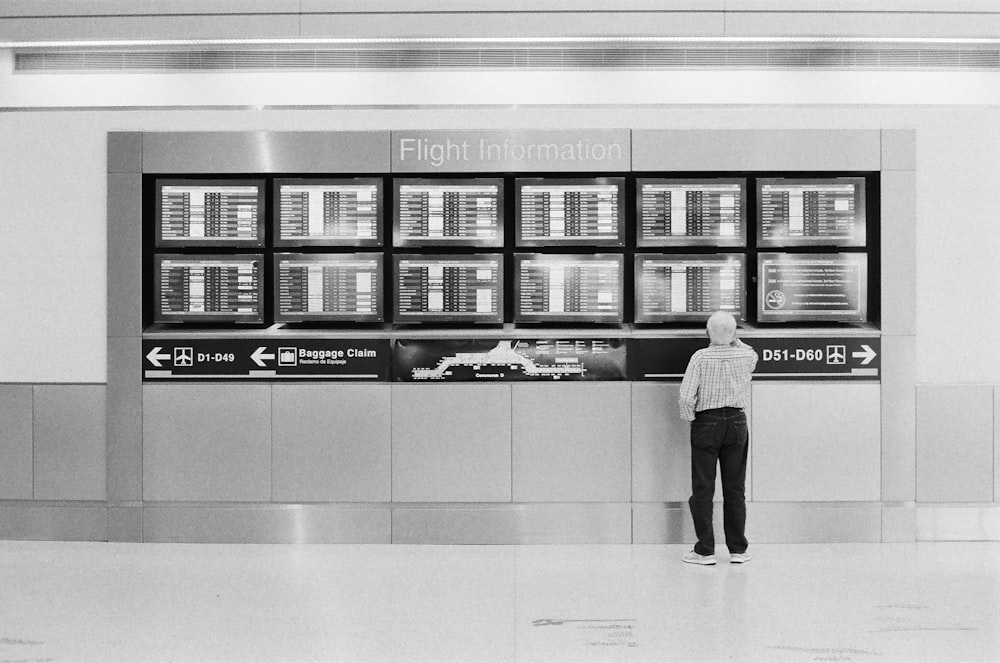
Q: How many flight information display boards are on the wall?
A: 12